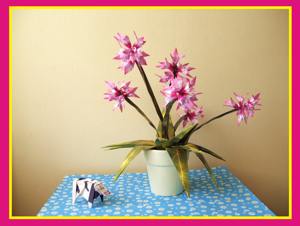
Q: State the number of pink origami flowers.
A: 6